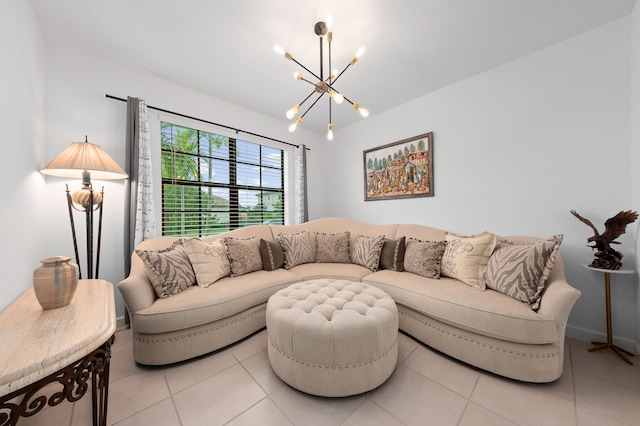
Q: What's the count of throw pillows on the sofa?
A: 11